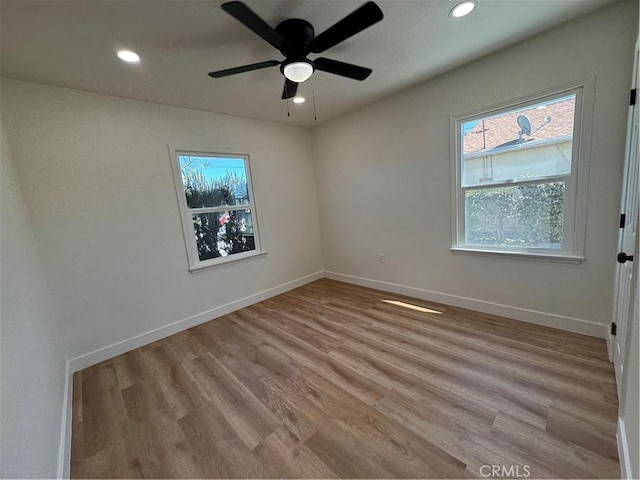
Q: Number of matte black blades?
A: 5